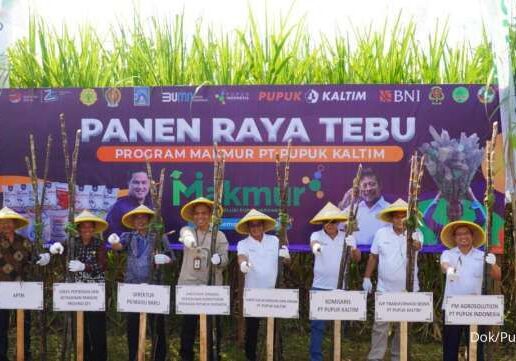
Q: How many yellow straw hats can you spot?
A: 8